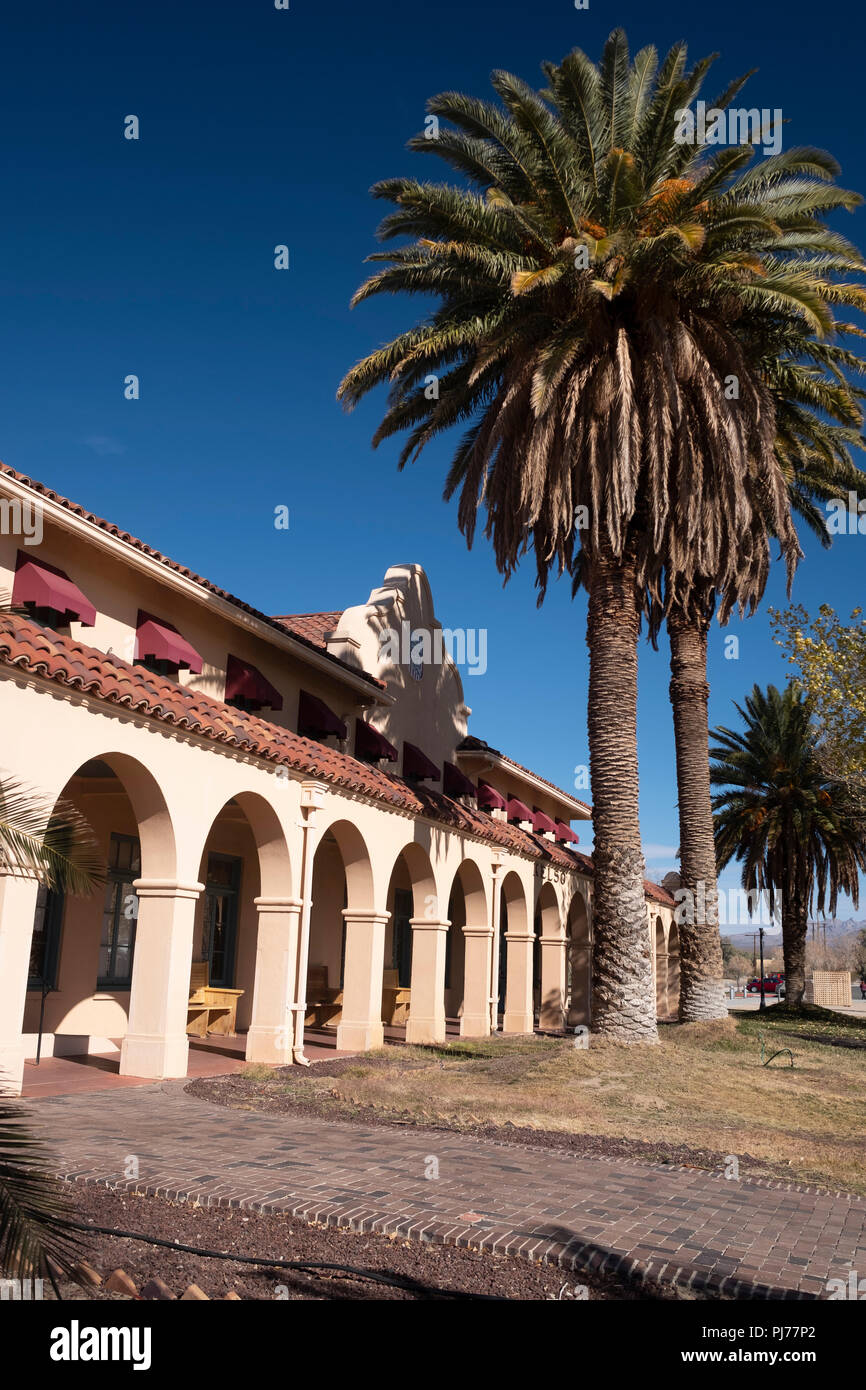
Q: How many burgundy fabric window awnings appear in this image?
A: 11